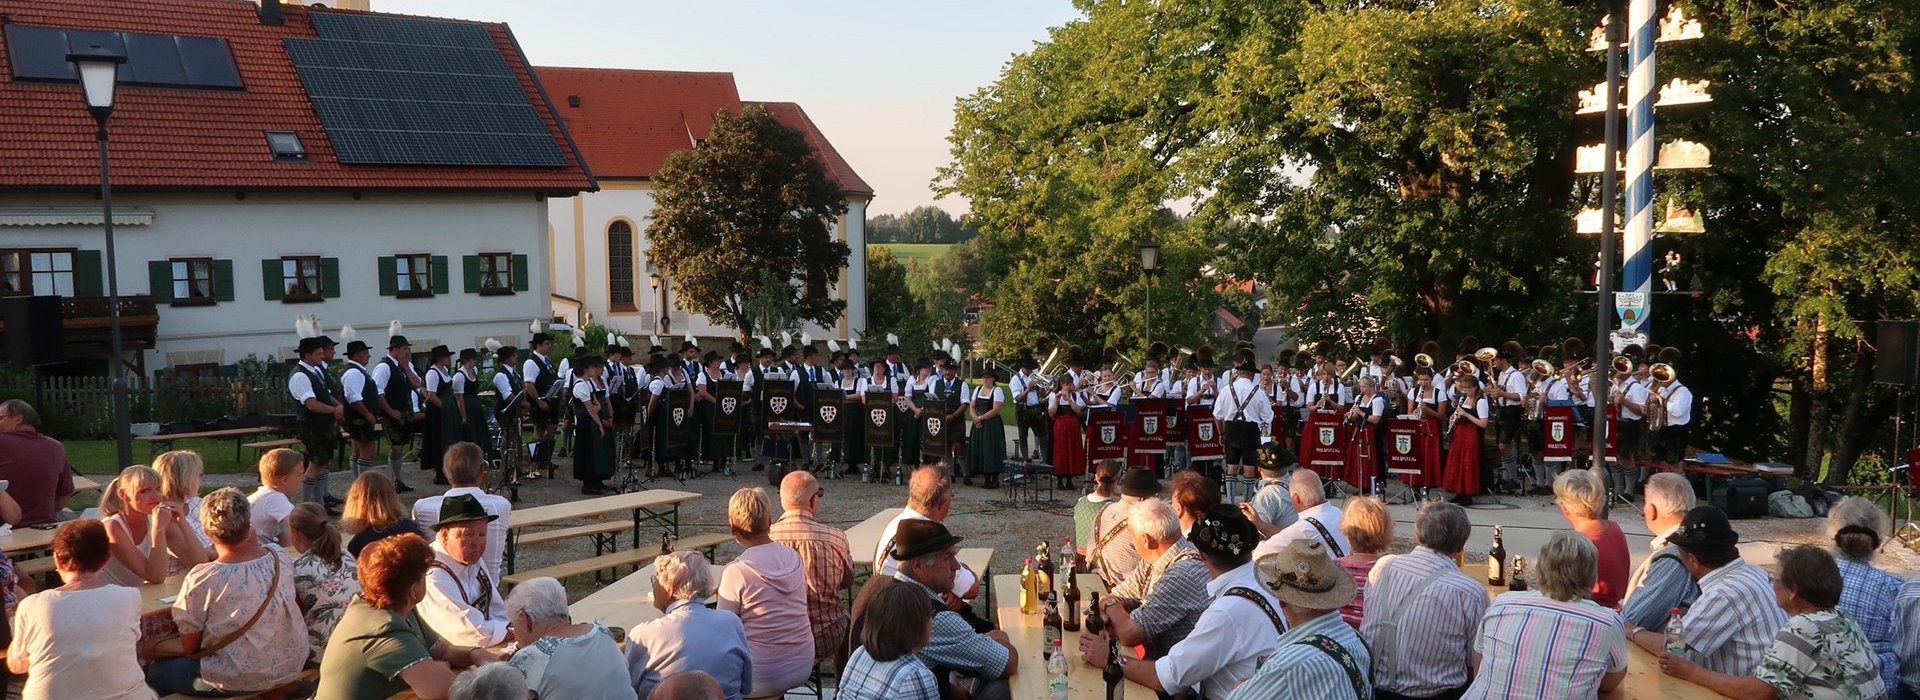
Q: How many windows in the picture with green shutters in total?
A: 5